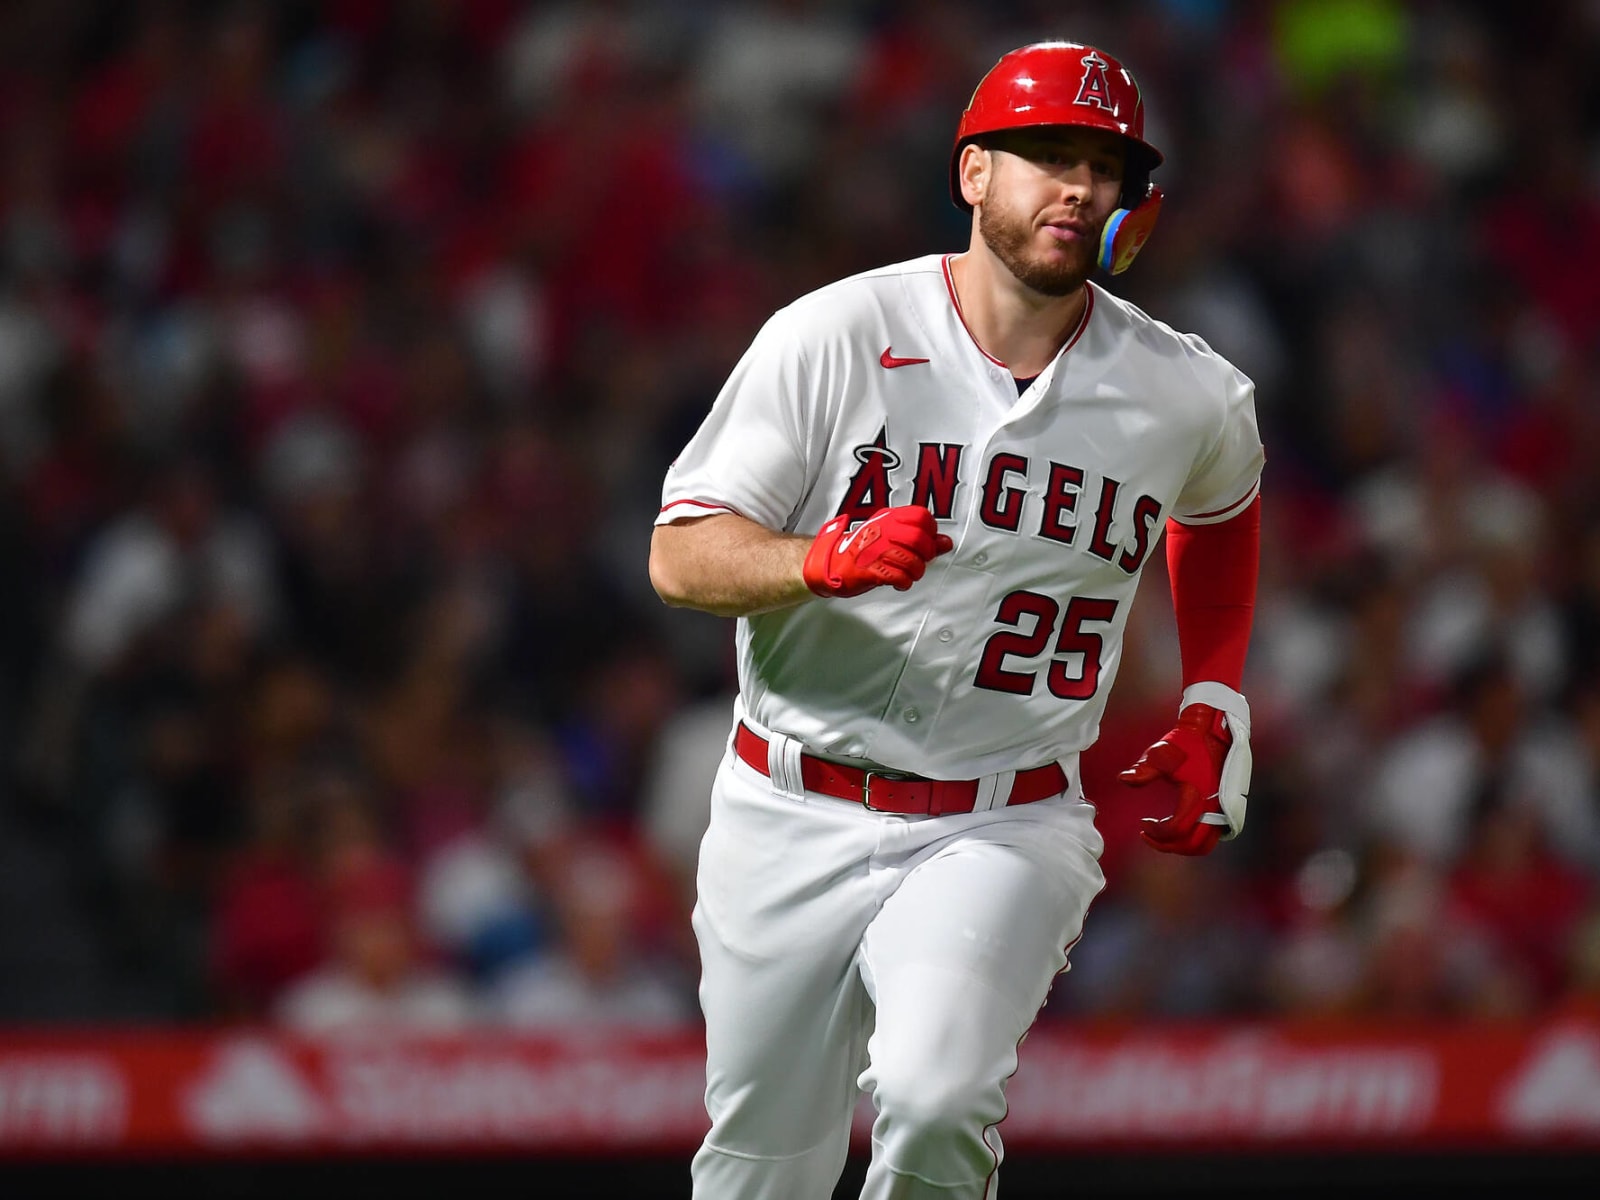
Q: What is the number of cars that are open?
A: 0